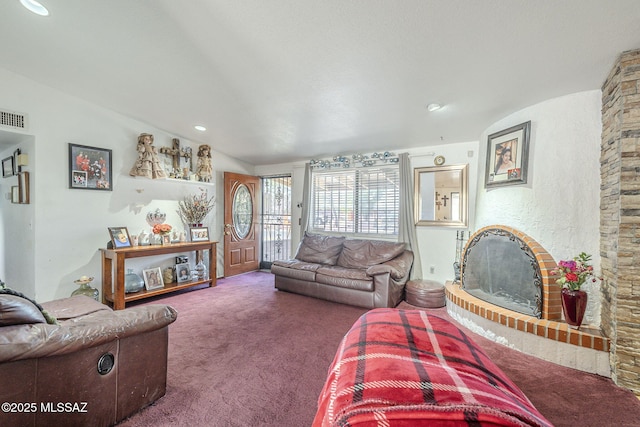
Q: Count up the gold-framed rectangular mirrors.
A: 1